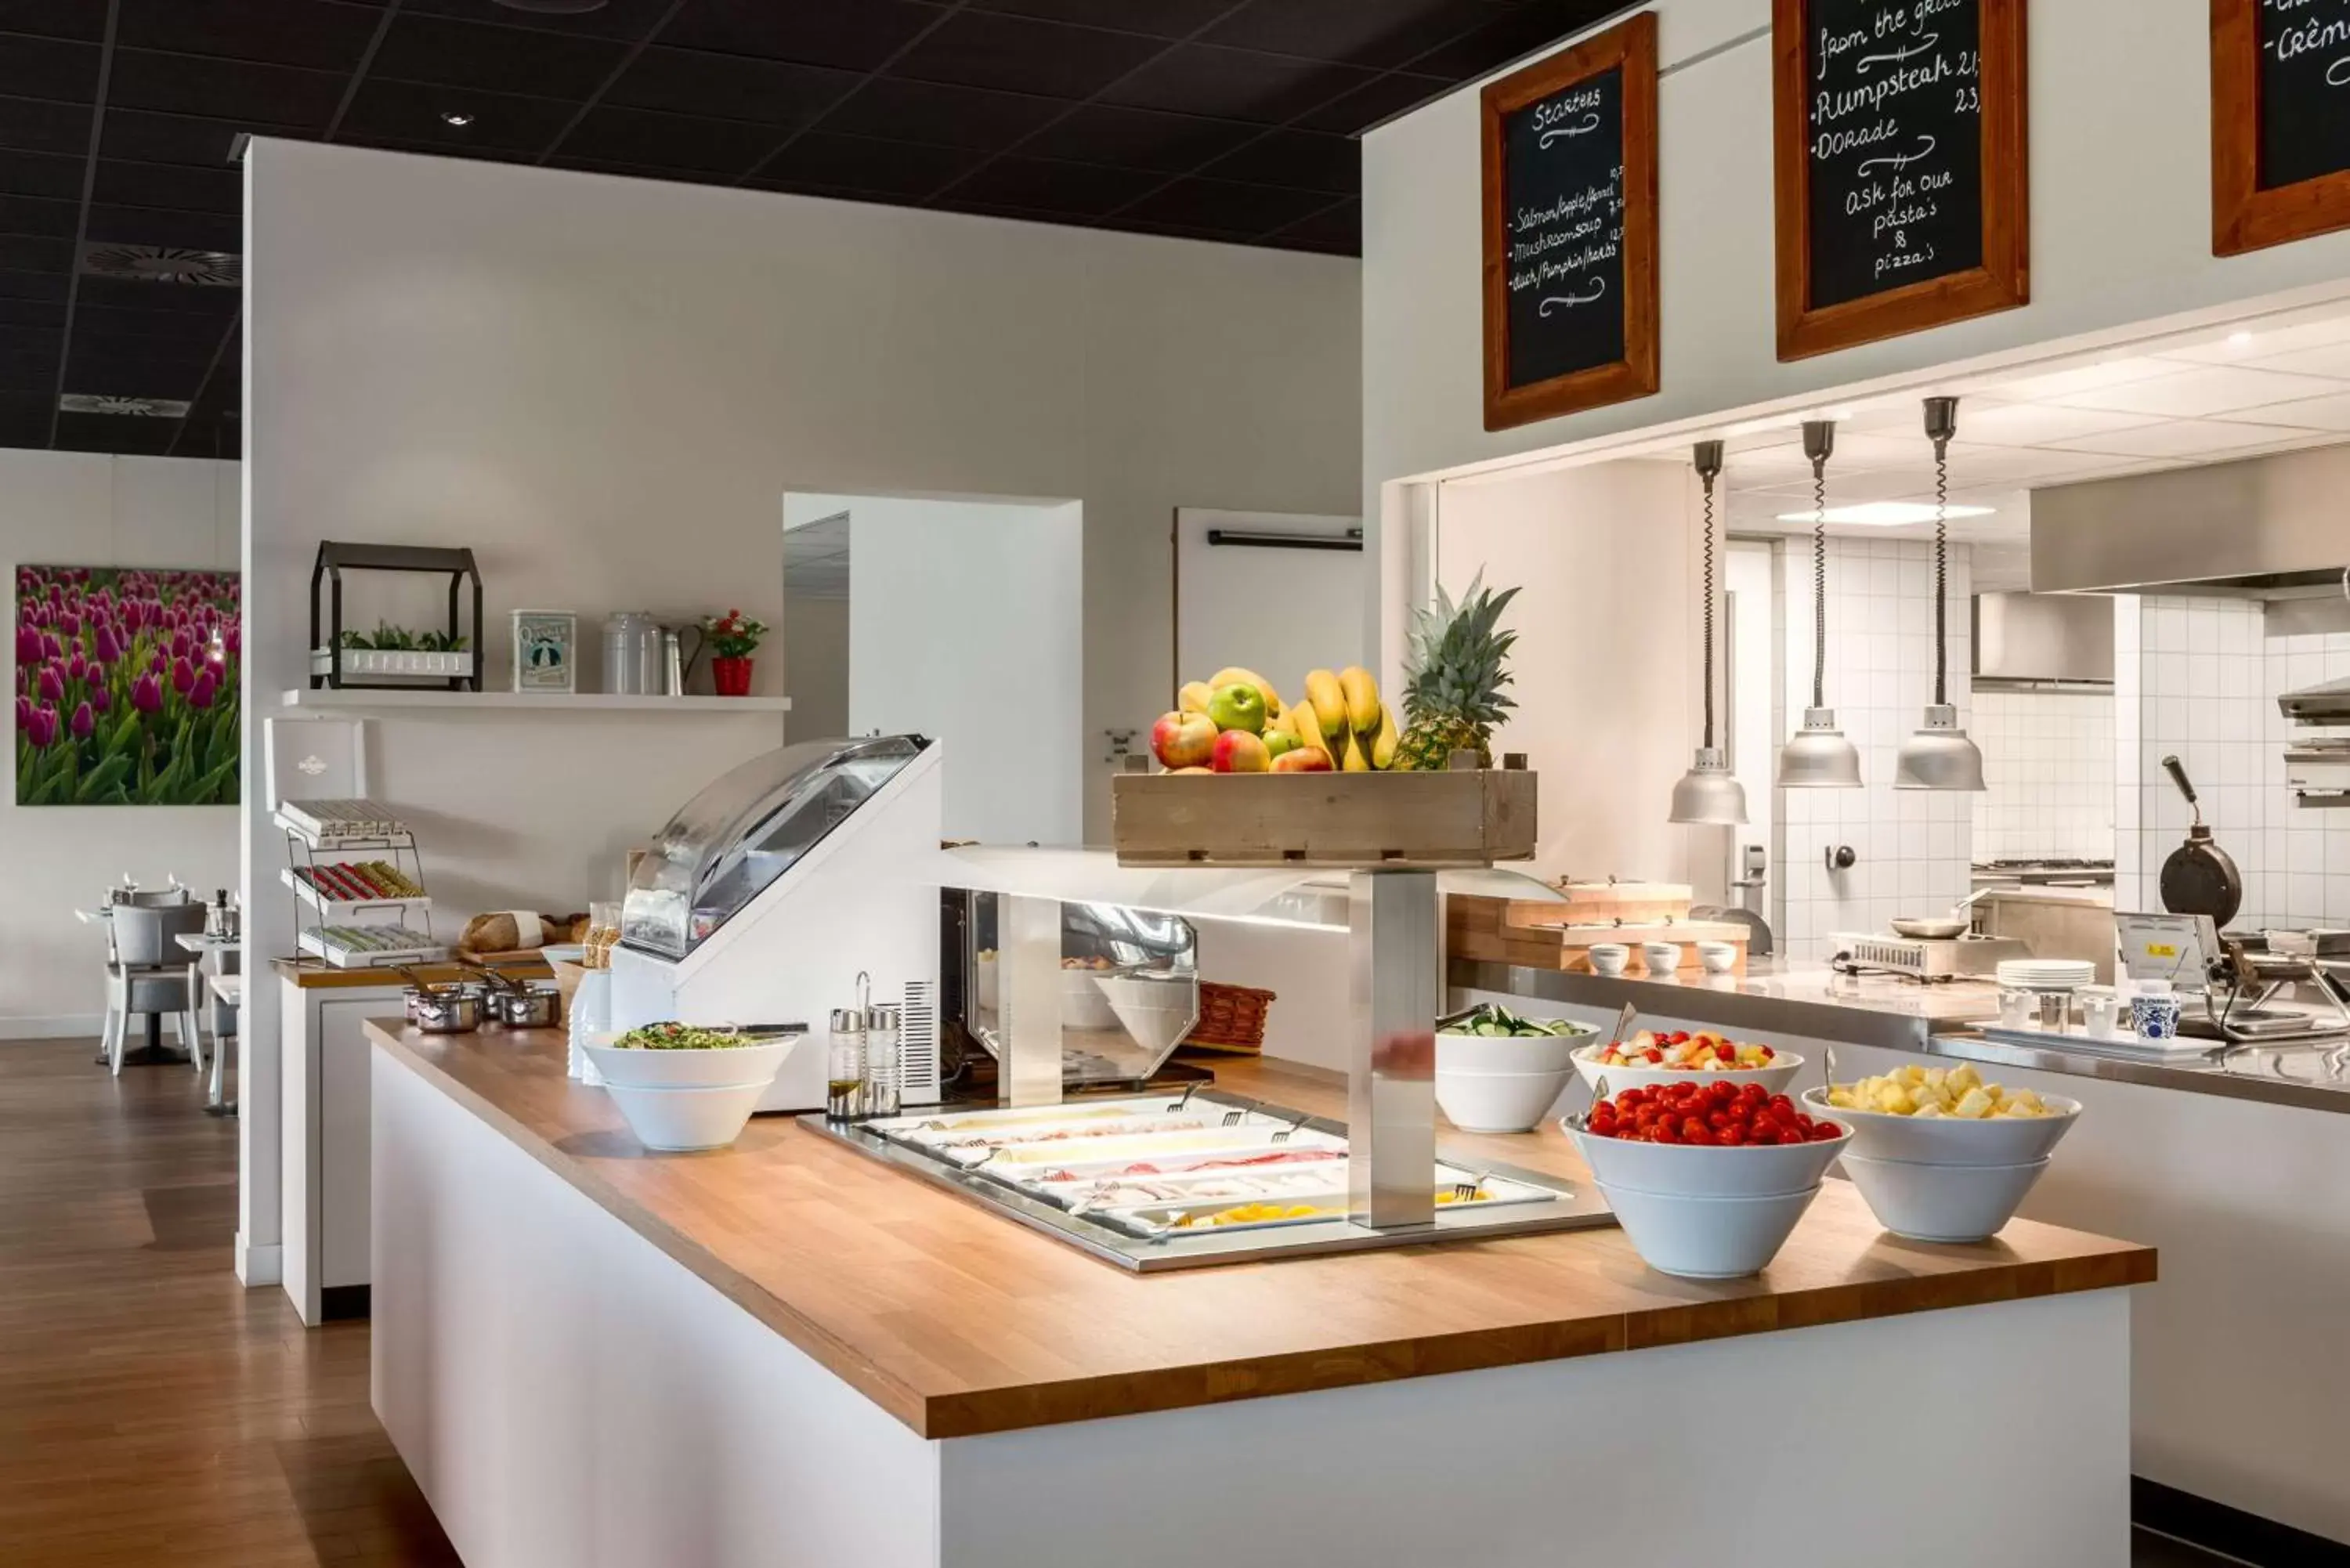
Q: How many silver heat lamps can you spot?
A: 3